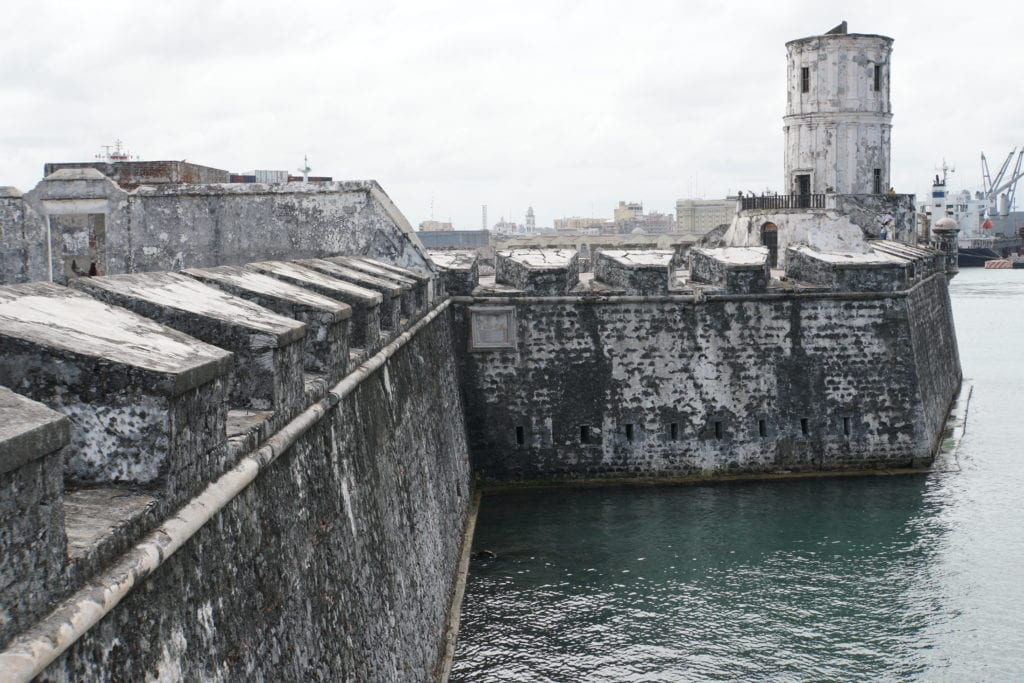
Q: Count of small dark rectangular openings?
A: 8